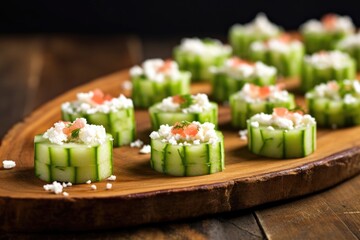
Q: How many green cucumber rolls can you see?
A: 15